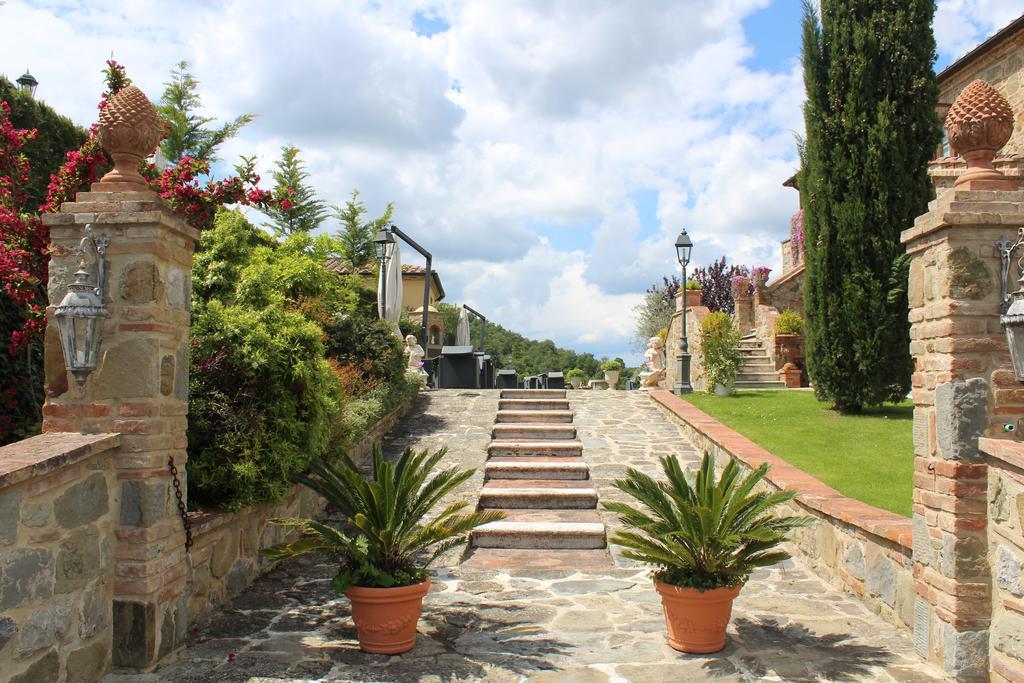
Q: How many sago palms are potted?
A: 2